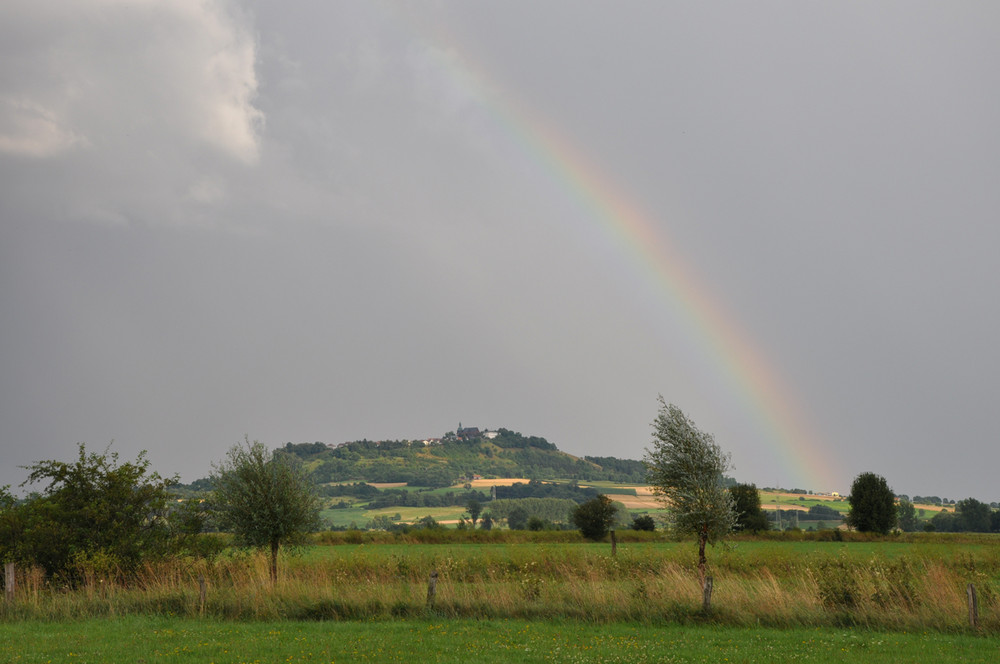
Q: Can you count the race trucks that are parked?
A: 0